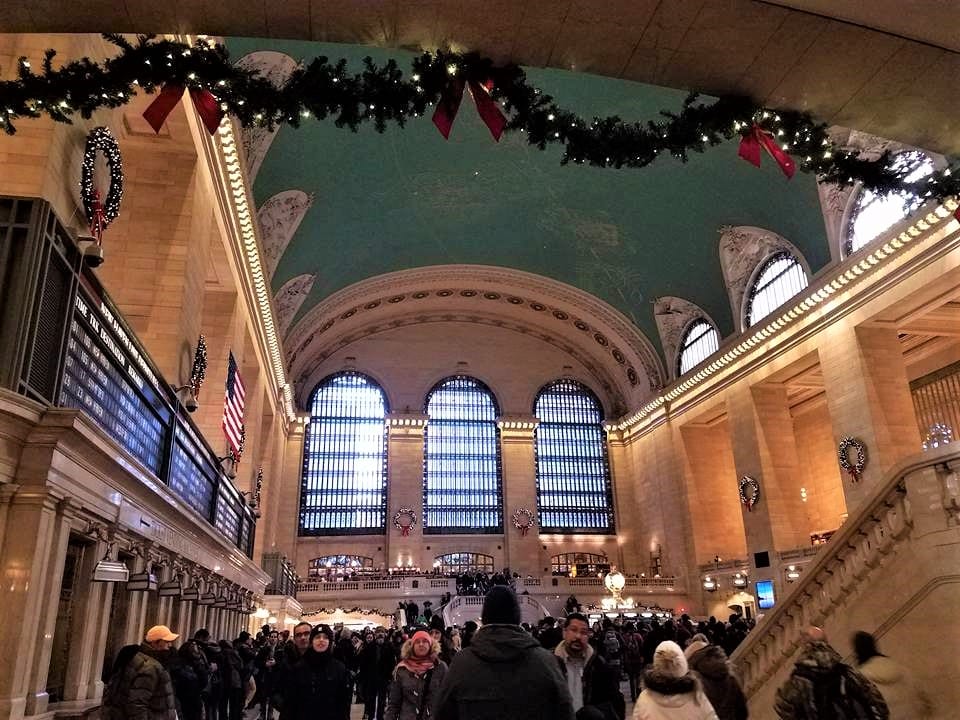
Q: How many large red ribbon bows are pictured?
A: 3